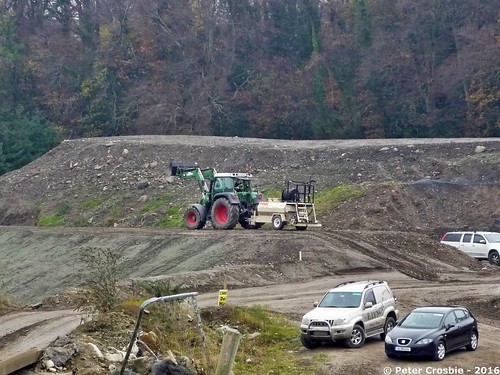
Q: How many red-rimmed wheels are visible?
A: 2